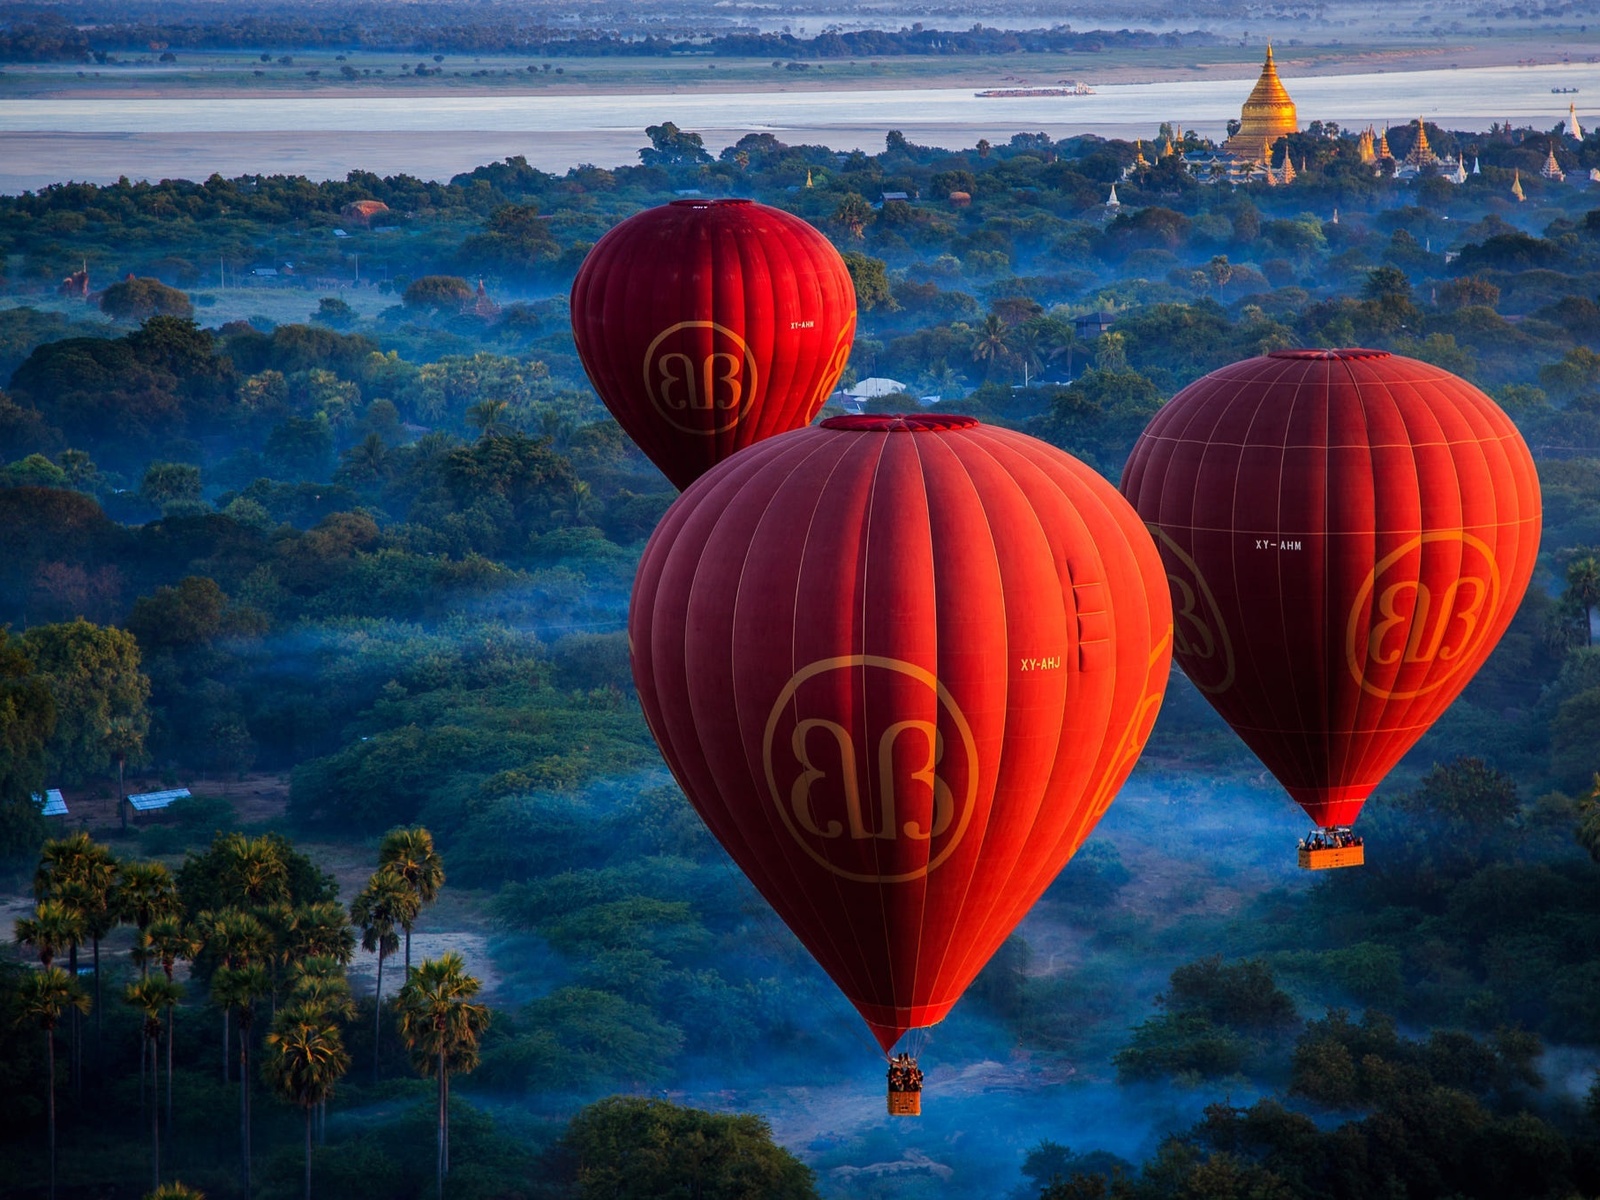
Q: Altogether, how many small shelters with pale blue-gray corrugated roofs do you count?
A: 2